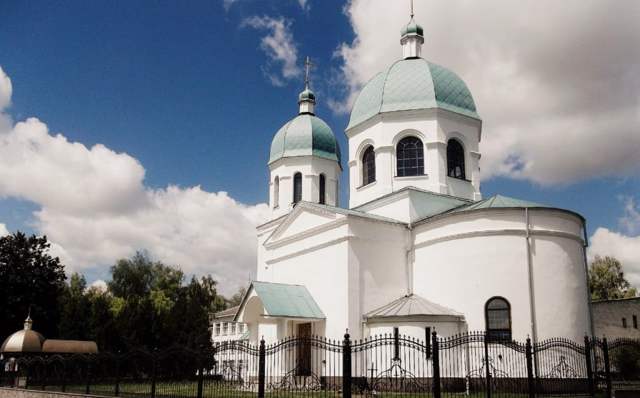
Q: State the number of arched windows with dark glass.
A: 6